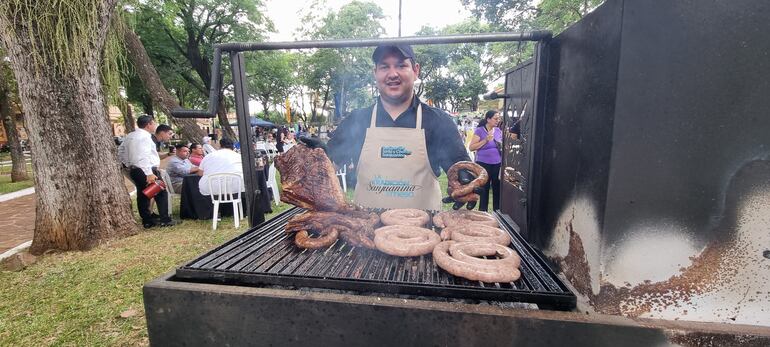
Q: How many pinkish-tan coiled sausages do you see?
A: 5